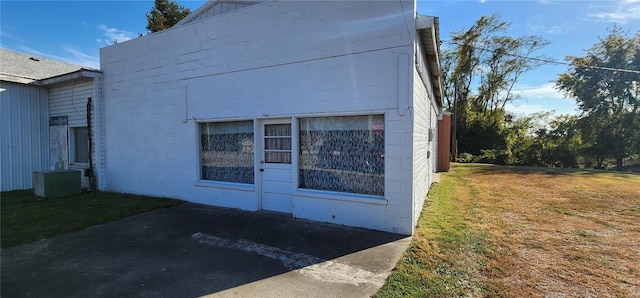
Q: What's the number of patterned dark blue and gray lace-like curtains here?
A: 2